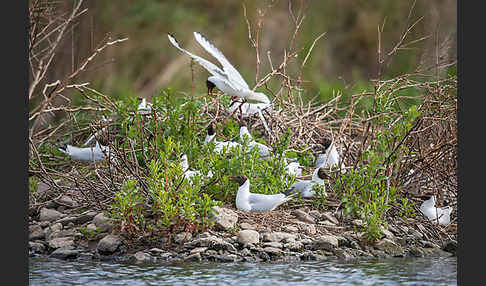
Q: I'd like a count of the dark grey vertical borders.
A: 2